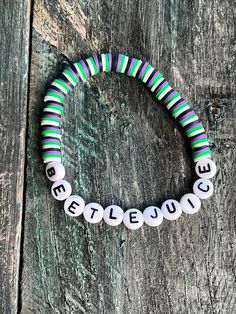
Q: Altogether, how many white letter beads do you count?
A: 11